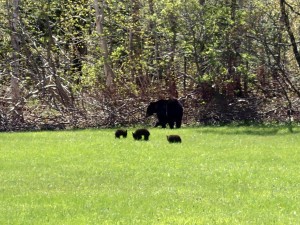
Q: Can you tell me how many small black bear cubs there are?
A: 3